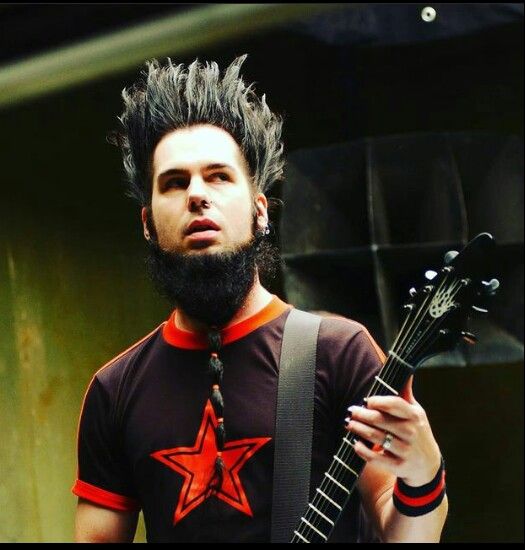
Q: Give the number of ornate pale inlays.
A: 1